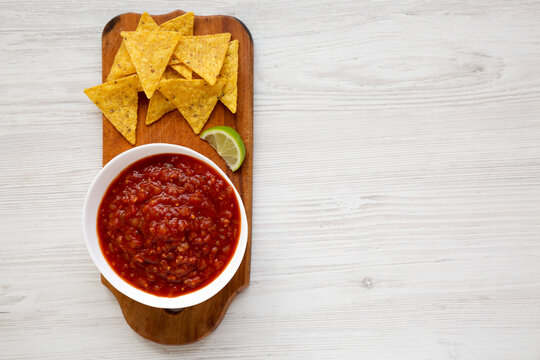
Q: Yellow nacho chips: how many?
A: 9